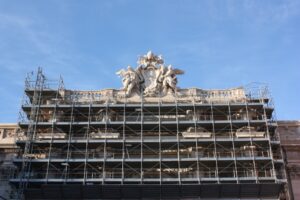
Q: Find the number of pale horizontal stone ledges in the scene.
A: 4